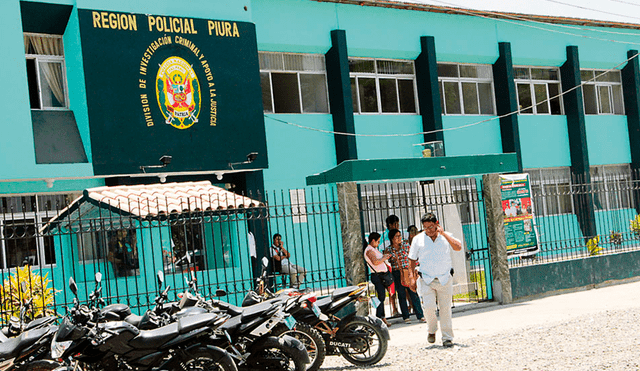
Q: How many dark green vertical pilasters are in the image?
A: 5